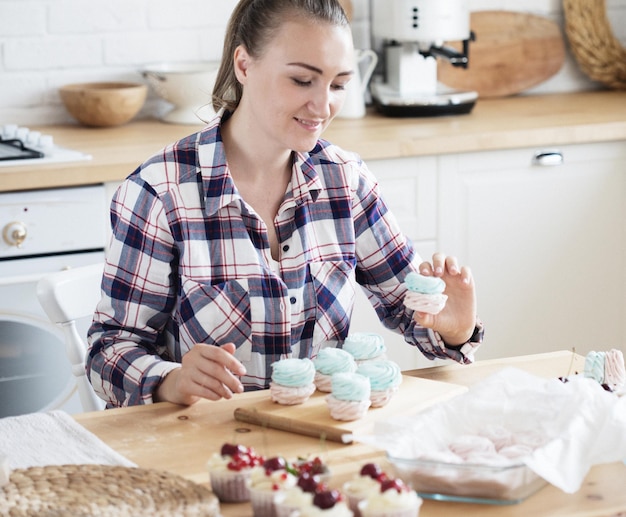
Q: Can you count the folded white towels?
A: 1